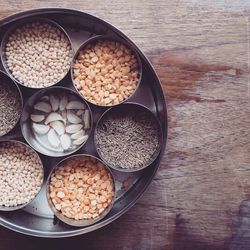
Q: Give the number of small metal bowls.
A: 7